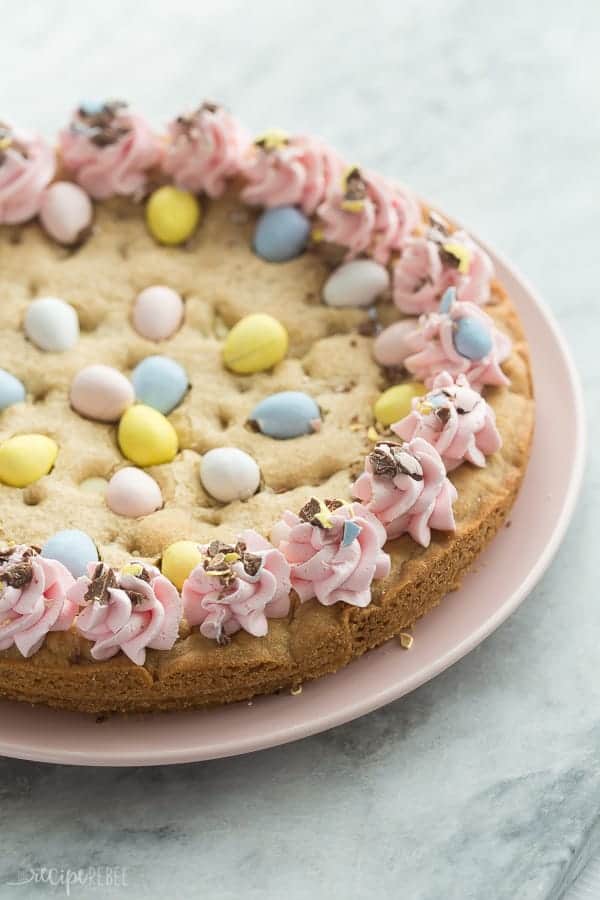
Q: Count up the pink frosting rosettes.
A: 13